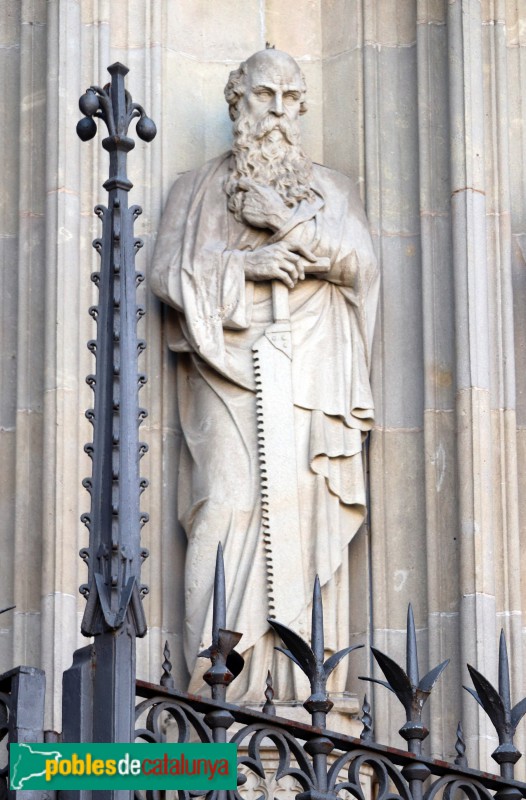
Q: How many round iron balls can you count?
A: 3